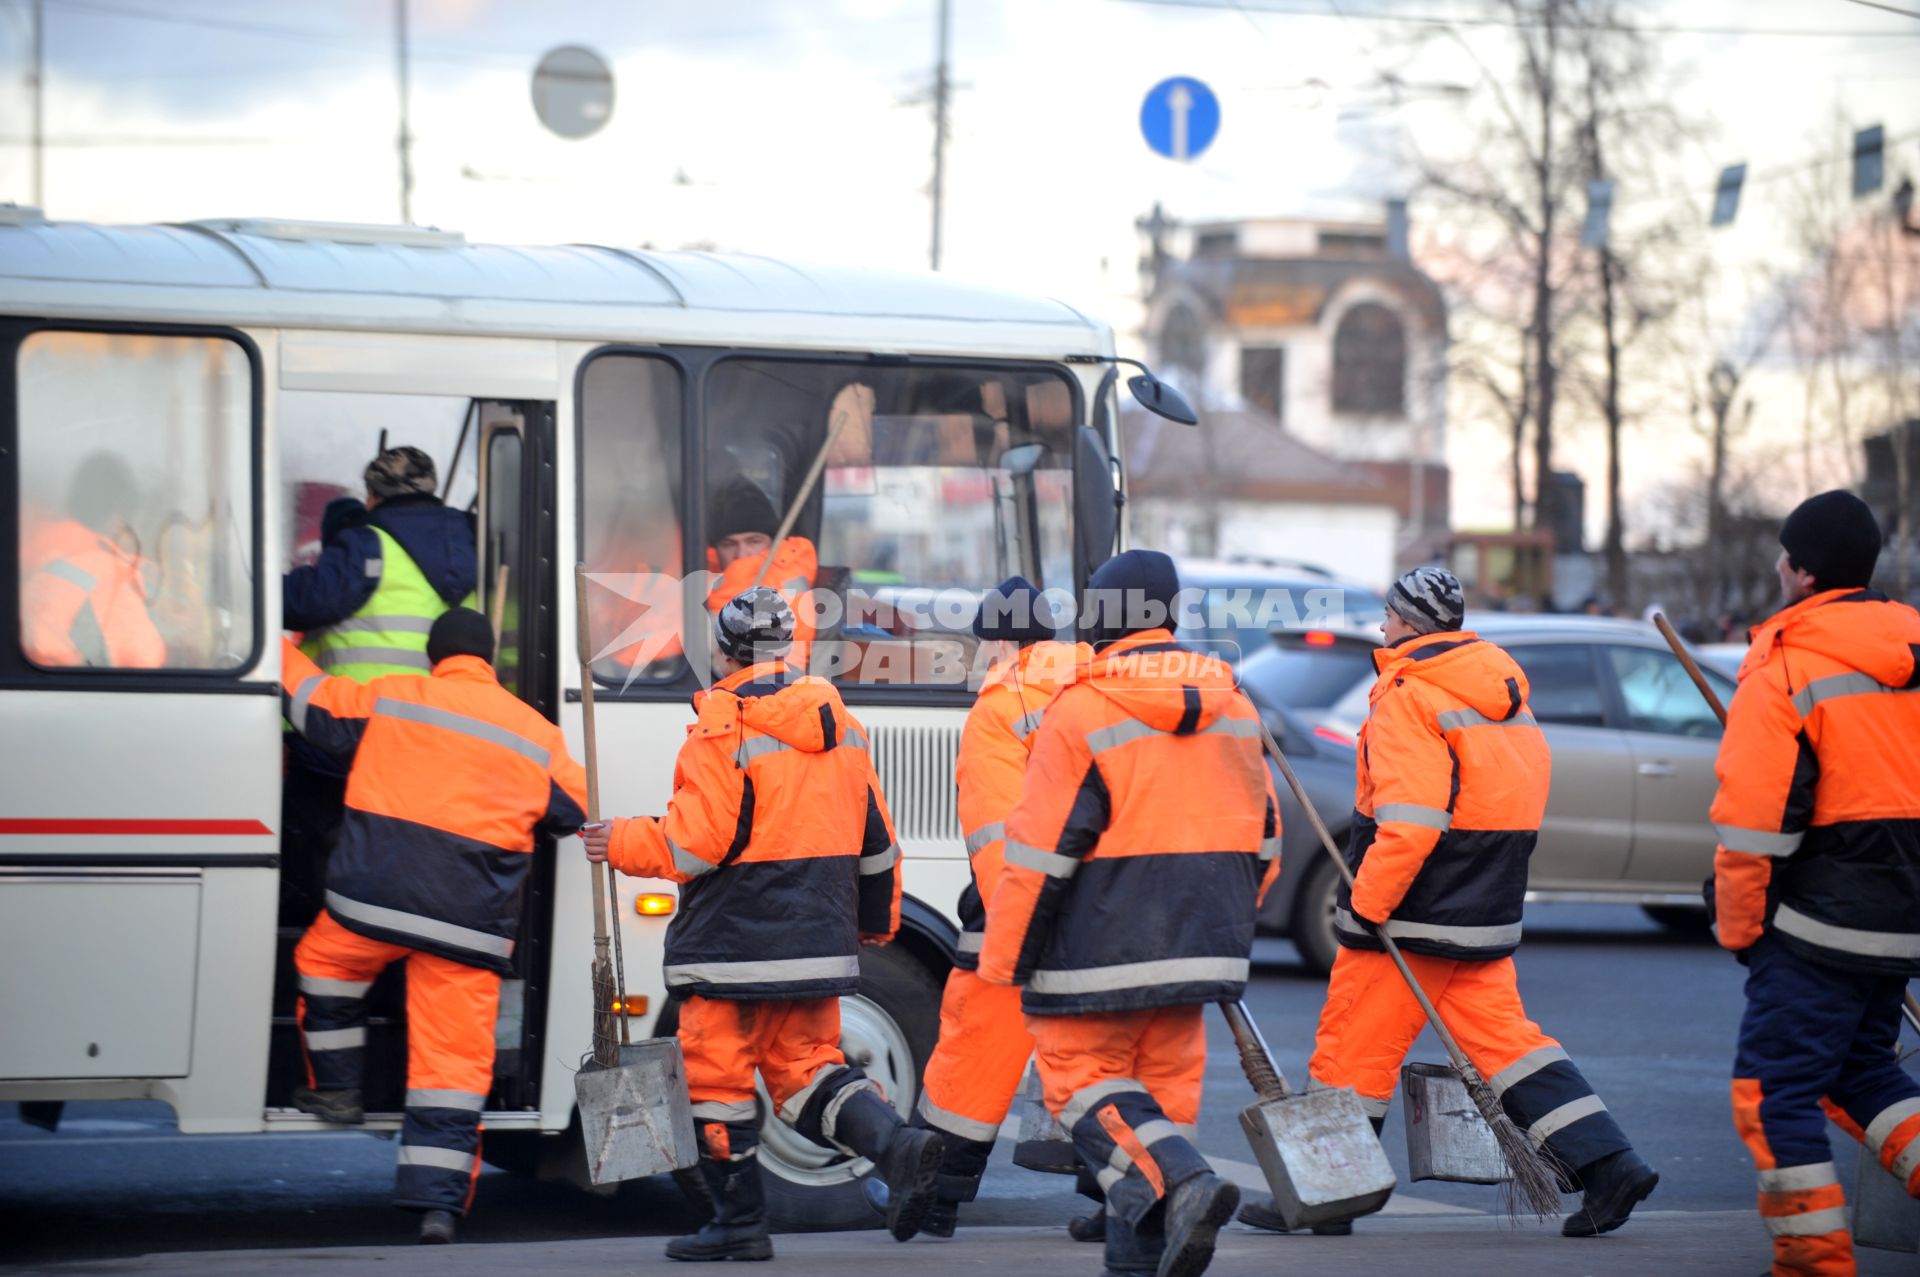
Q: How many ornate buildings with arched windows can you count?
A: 1